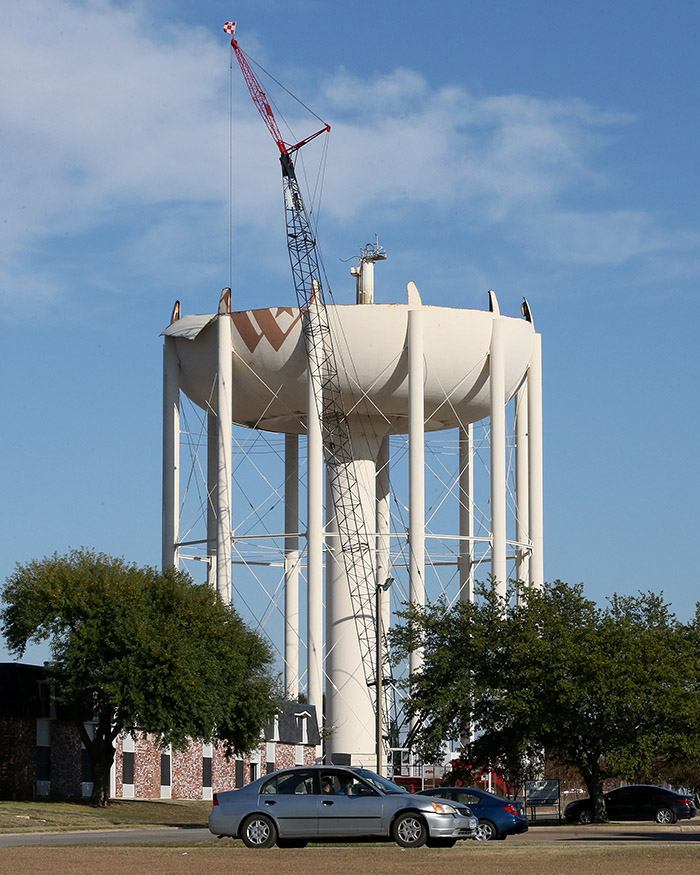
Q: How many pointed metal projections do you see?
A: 6